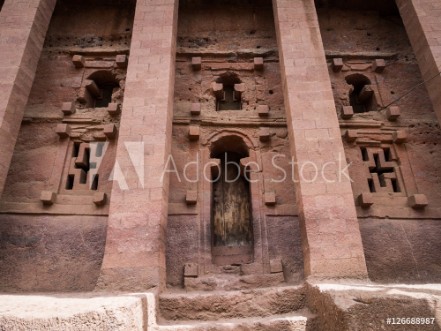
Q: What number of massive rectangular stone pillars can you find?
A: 4